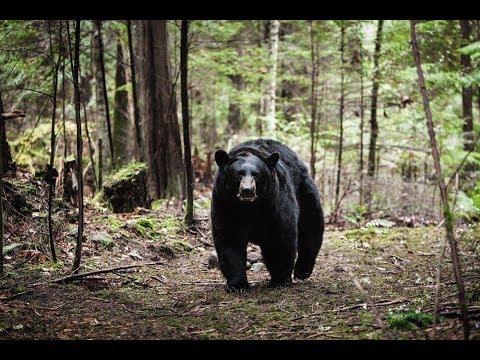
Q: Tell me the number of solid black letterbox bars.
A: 2